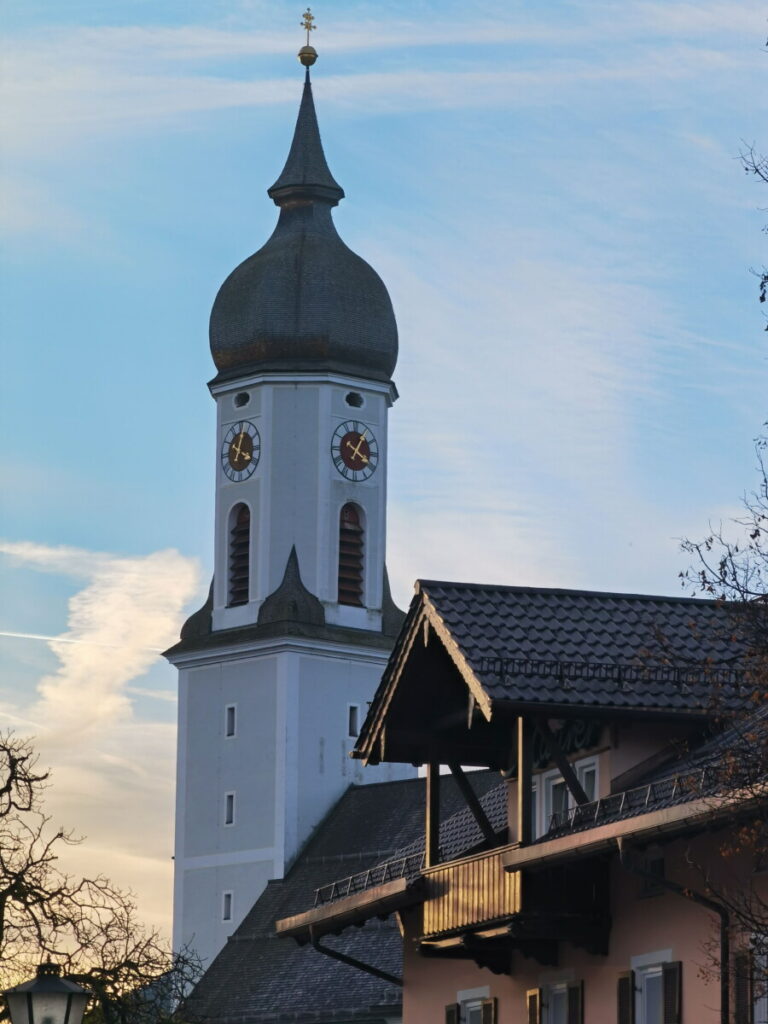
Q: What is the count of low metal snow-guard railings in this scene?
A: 3